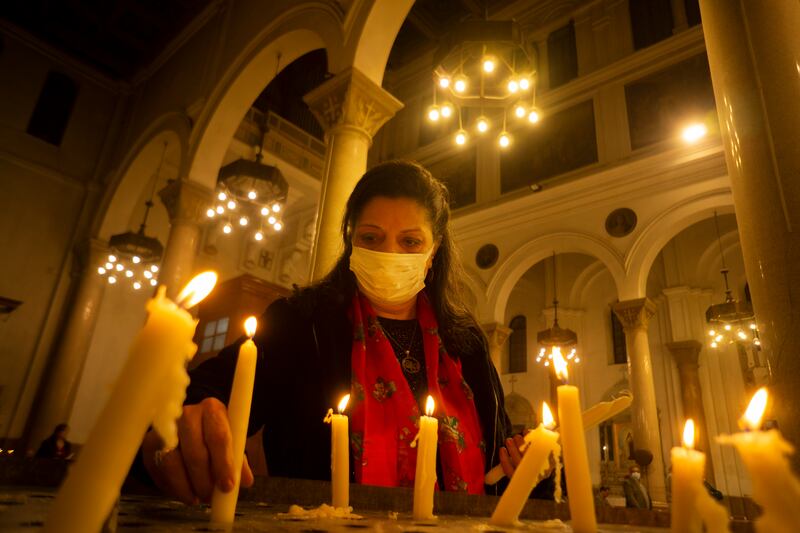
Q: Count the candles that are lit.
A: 8